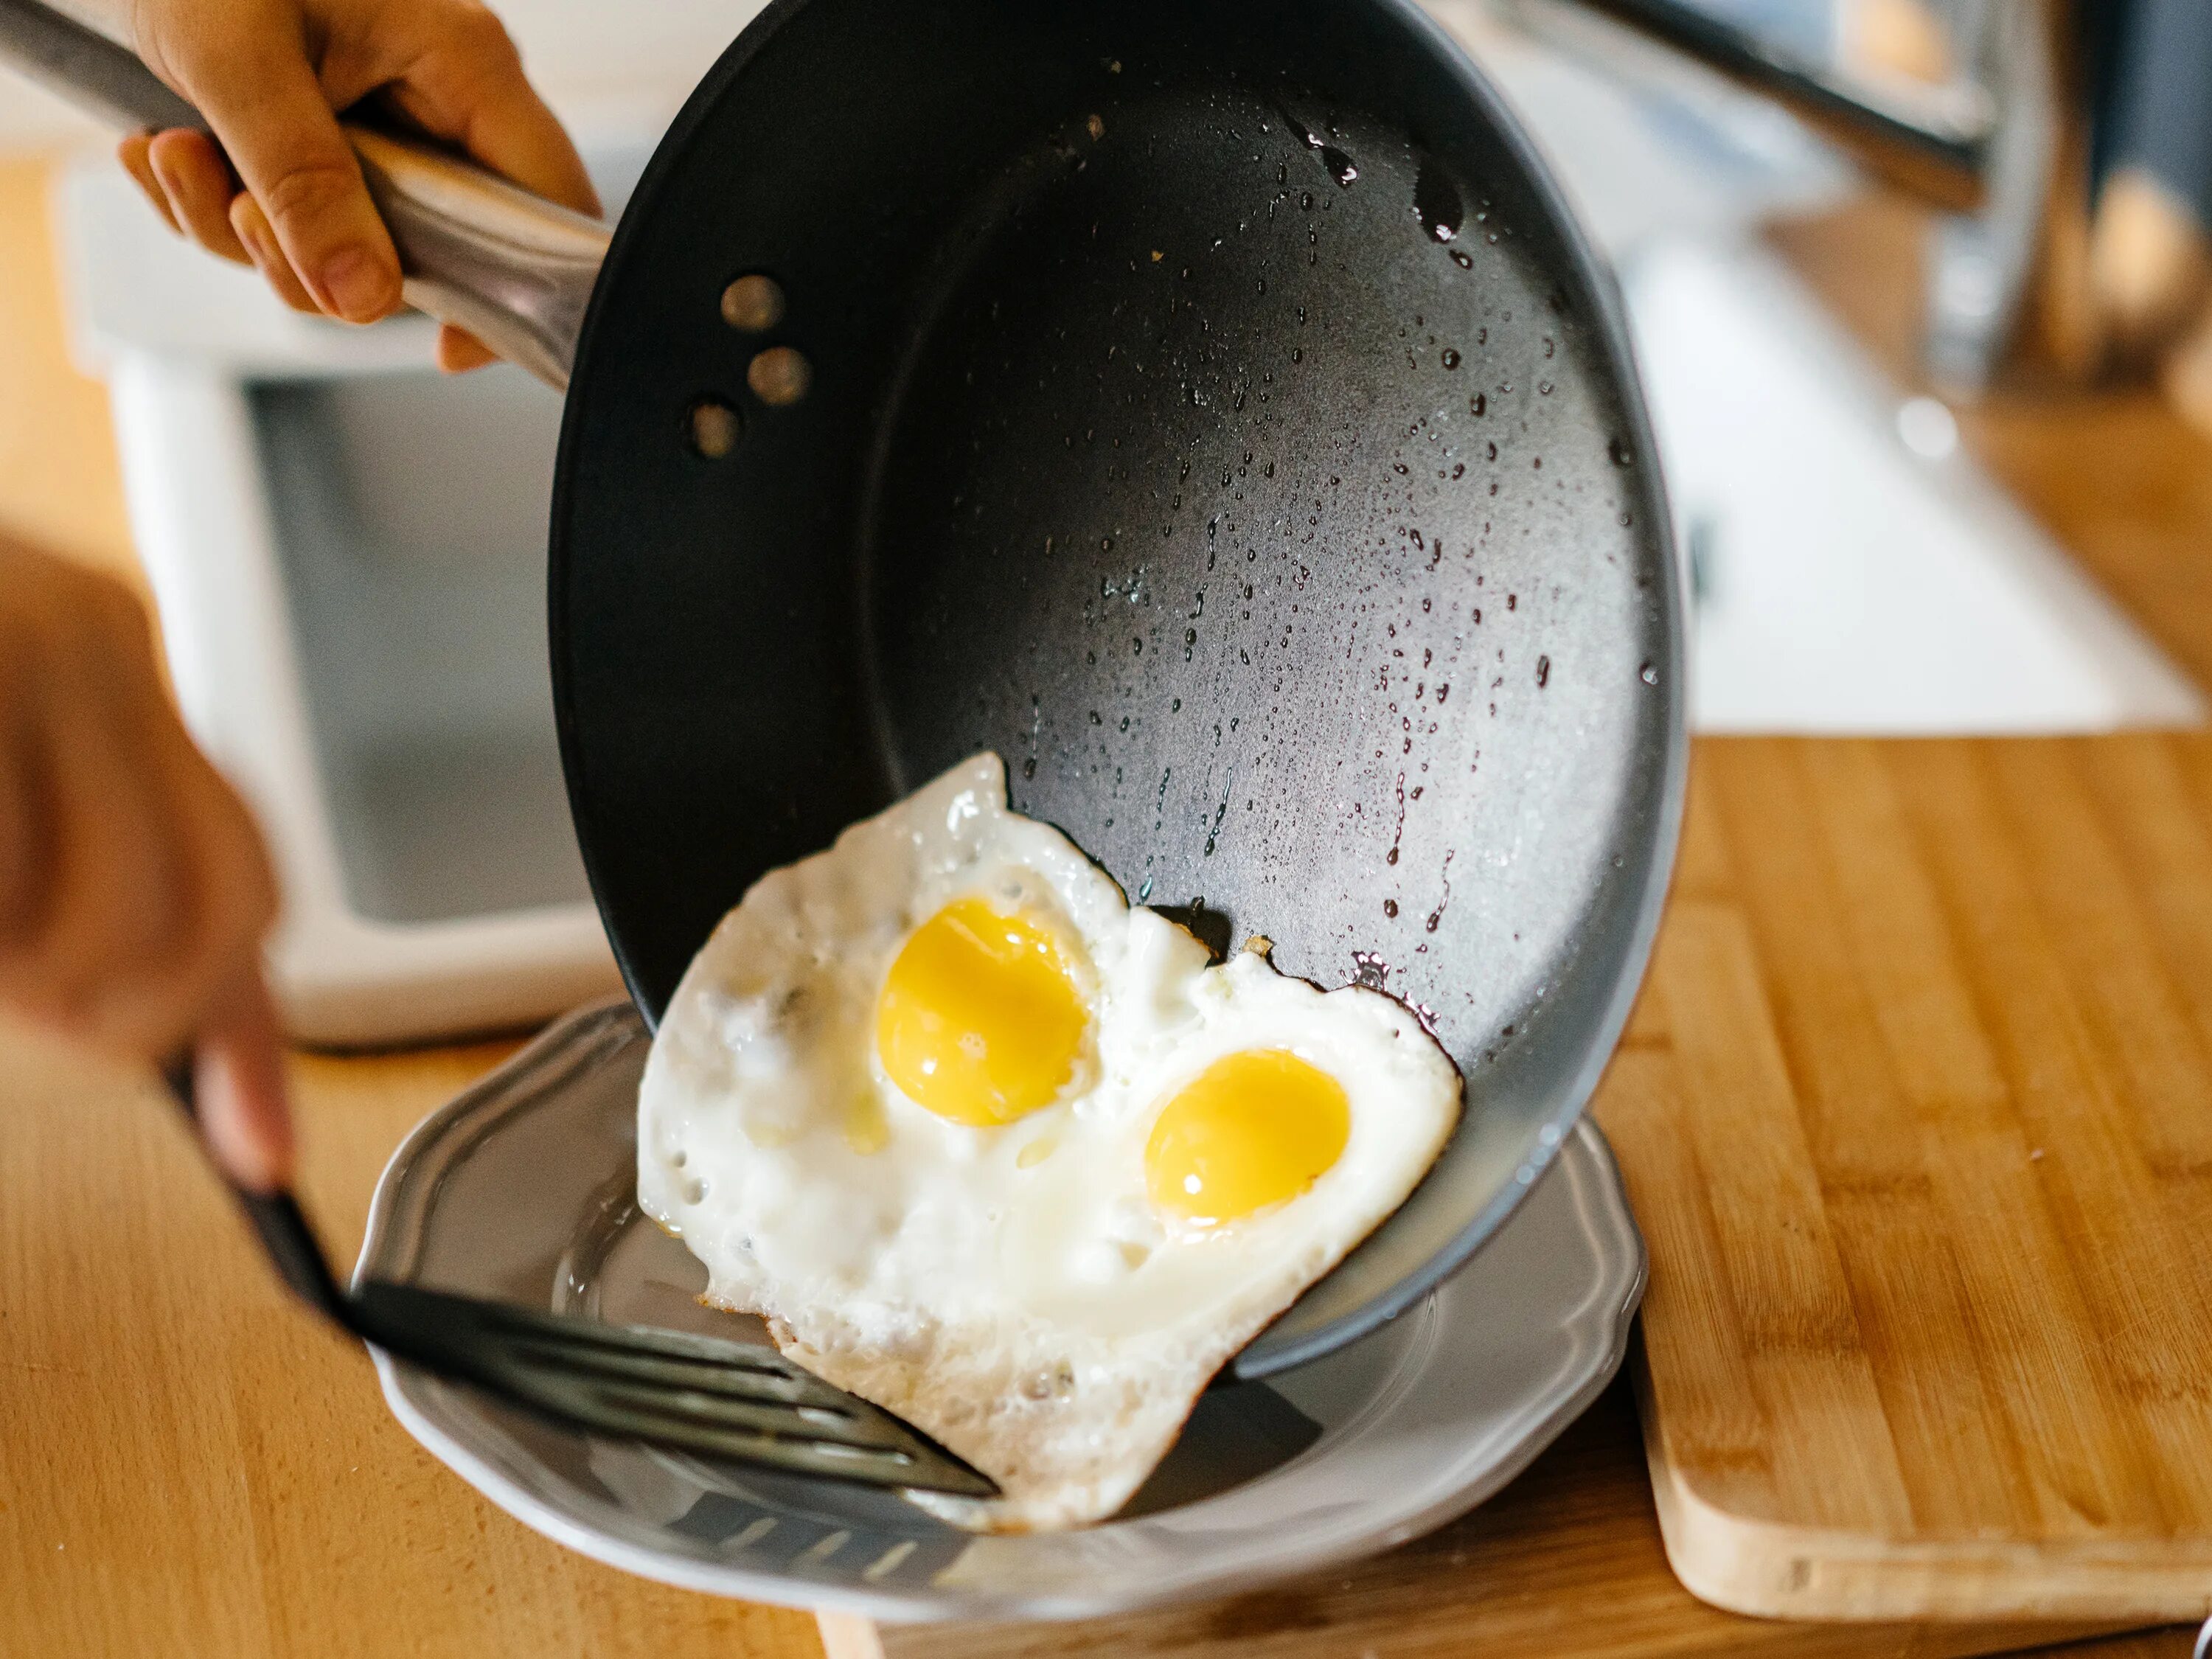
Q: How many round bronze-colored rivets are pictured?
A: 3